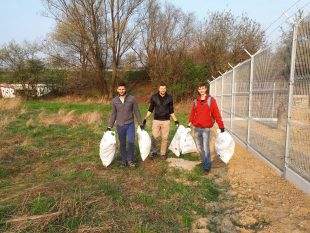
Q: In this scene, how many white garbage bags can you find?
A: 5